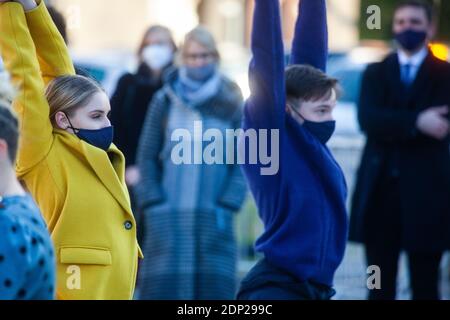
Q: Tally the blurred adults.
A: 3